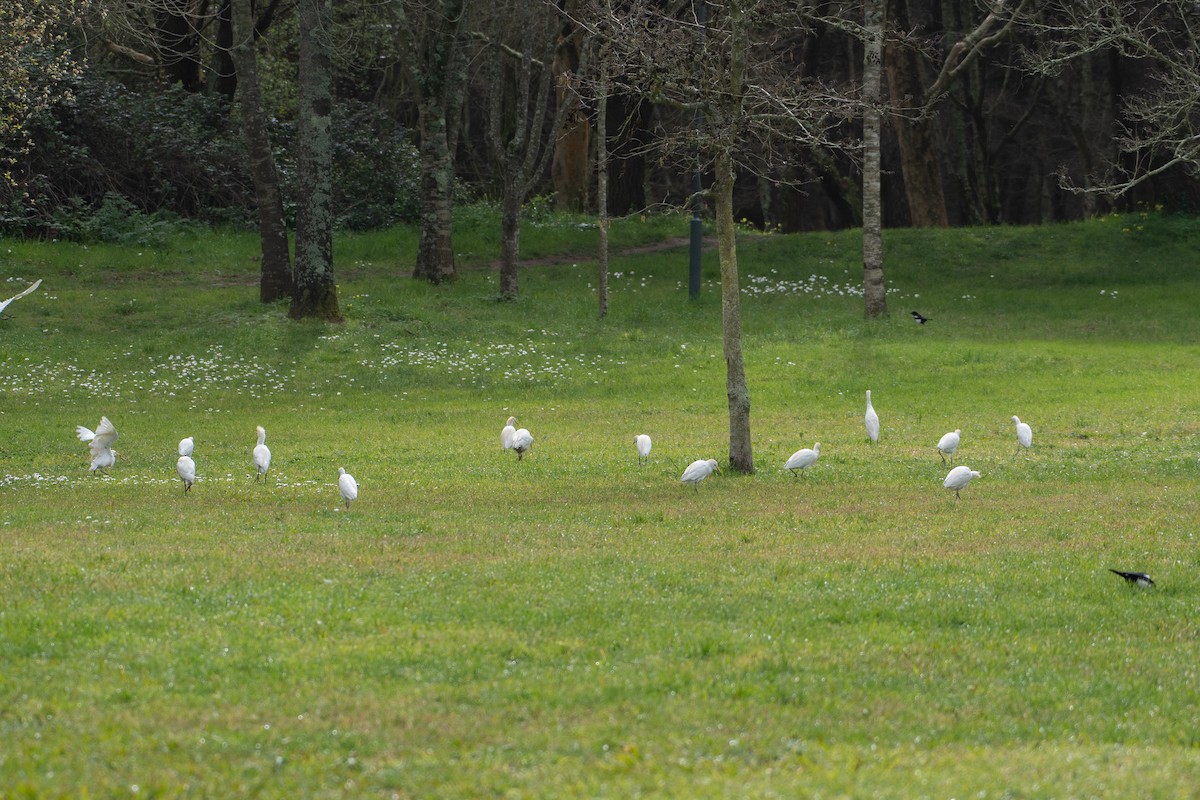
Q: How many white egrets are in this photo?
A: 15